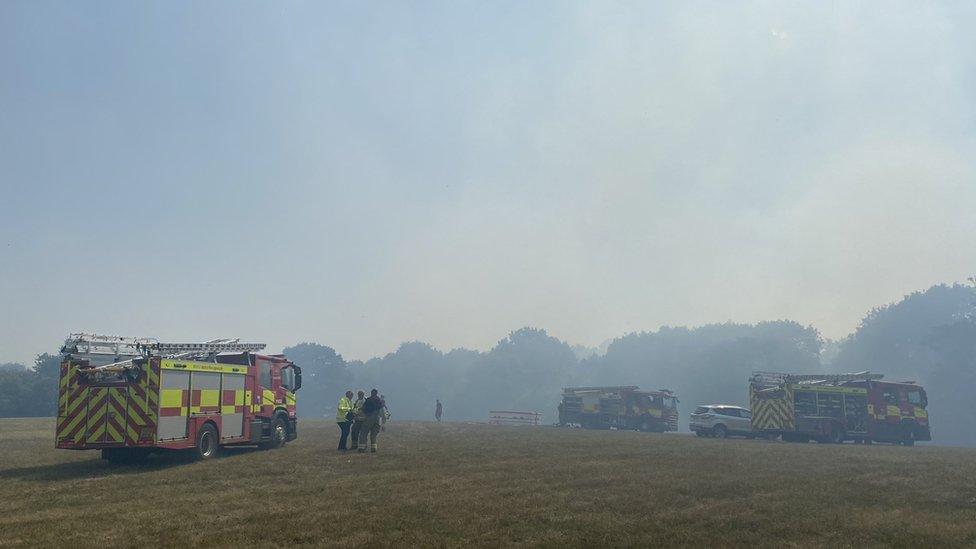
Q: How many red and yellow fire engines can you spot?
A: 3